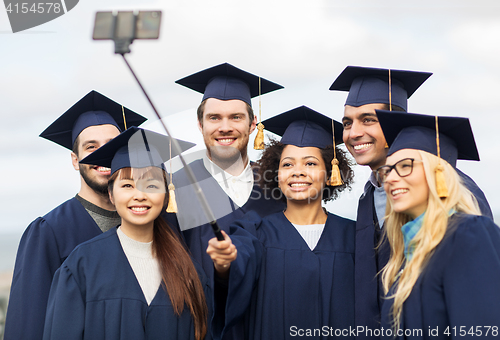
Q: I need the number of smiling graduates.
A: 6